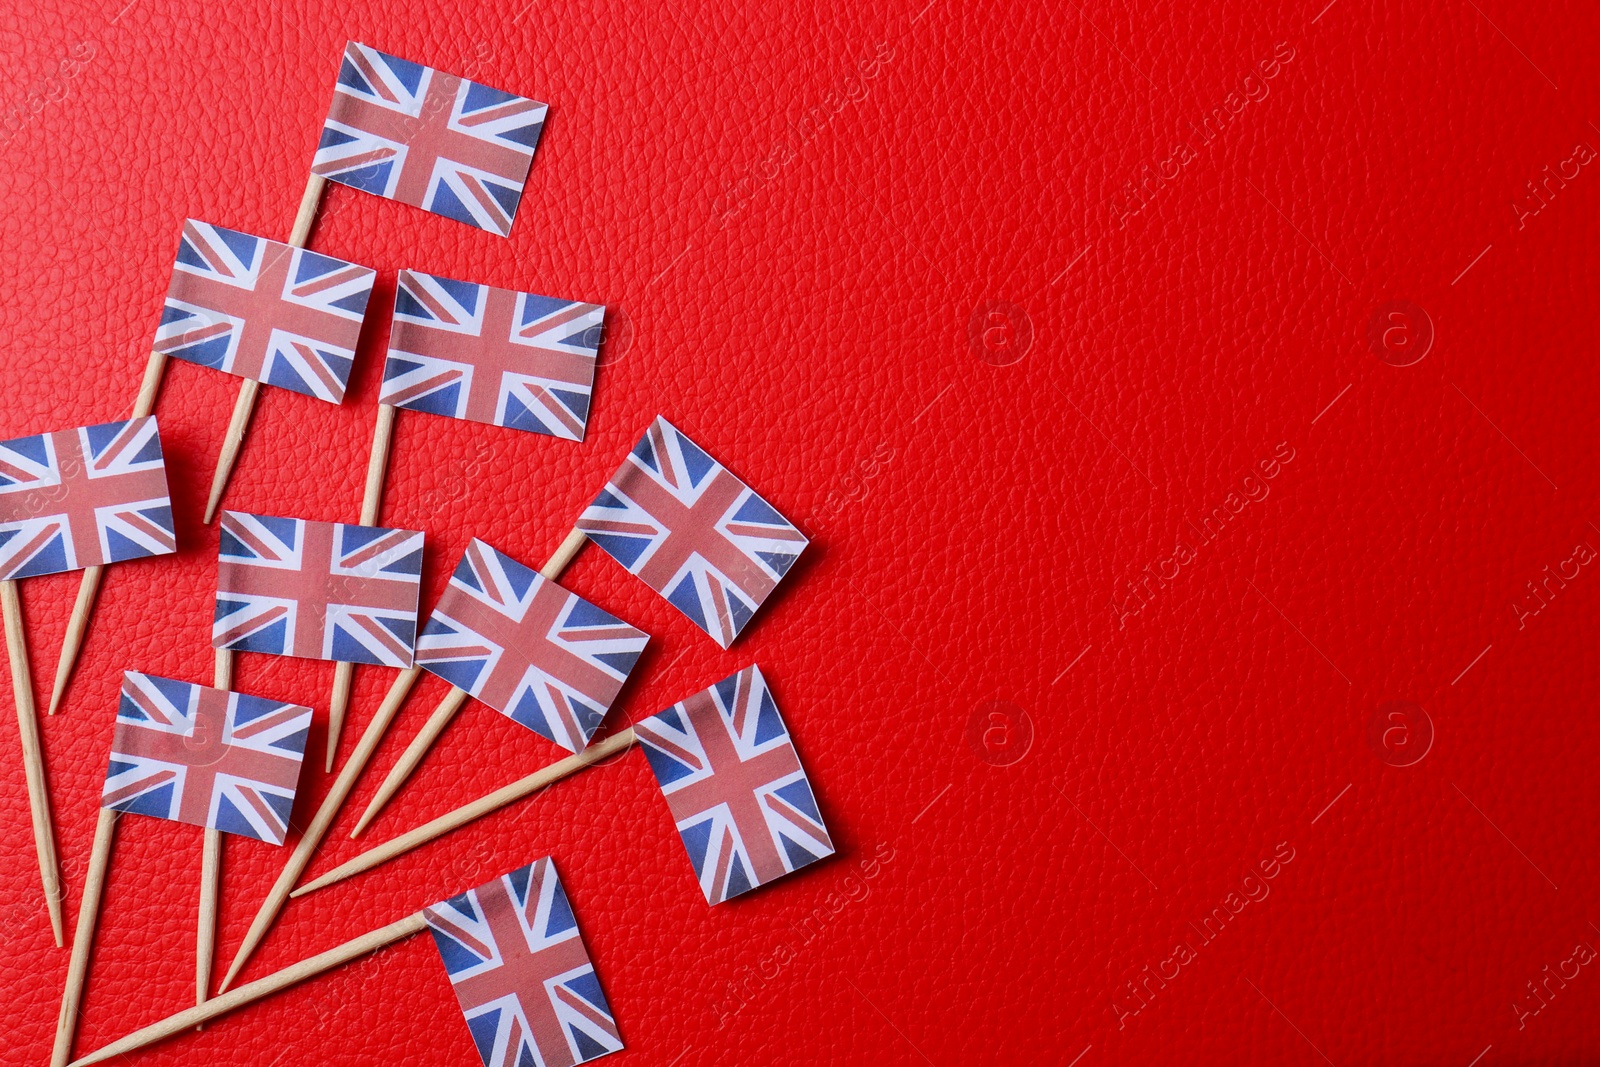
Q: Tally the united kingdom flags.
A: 10